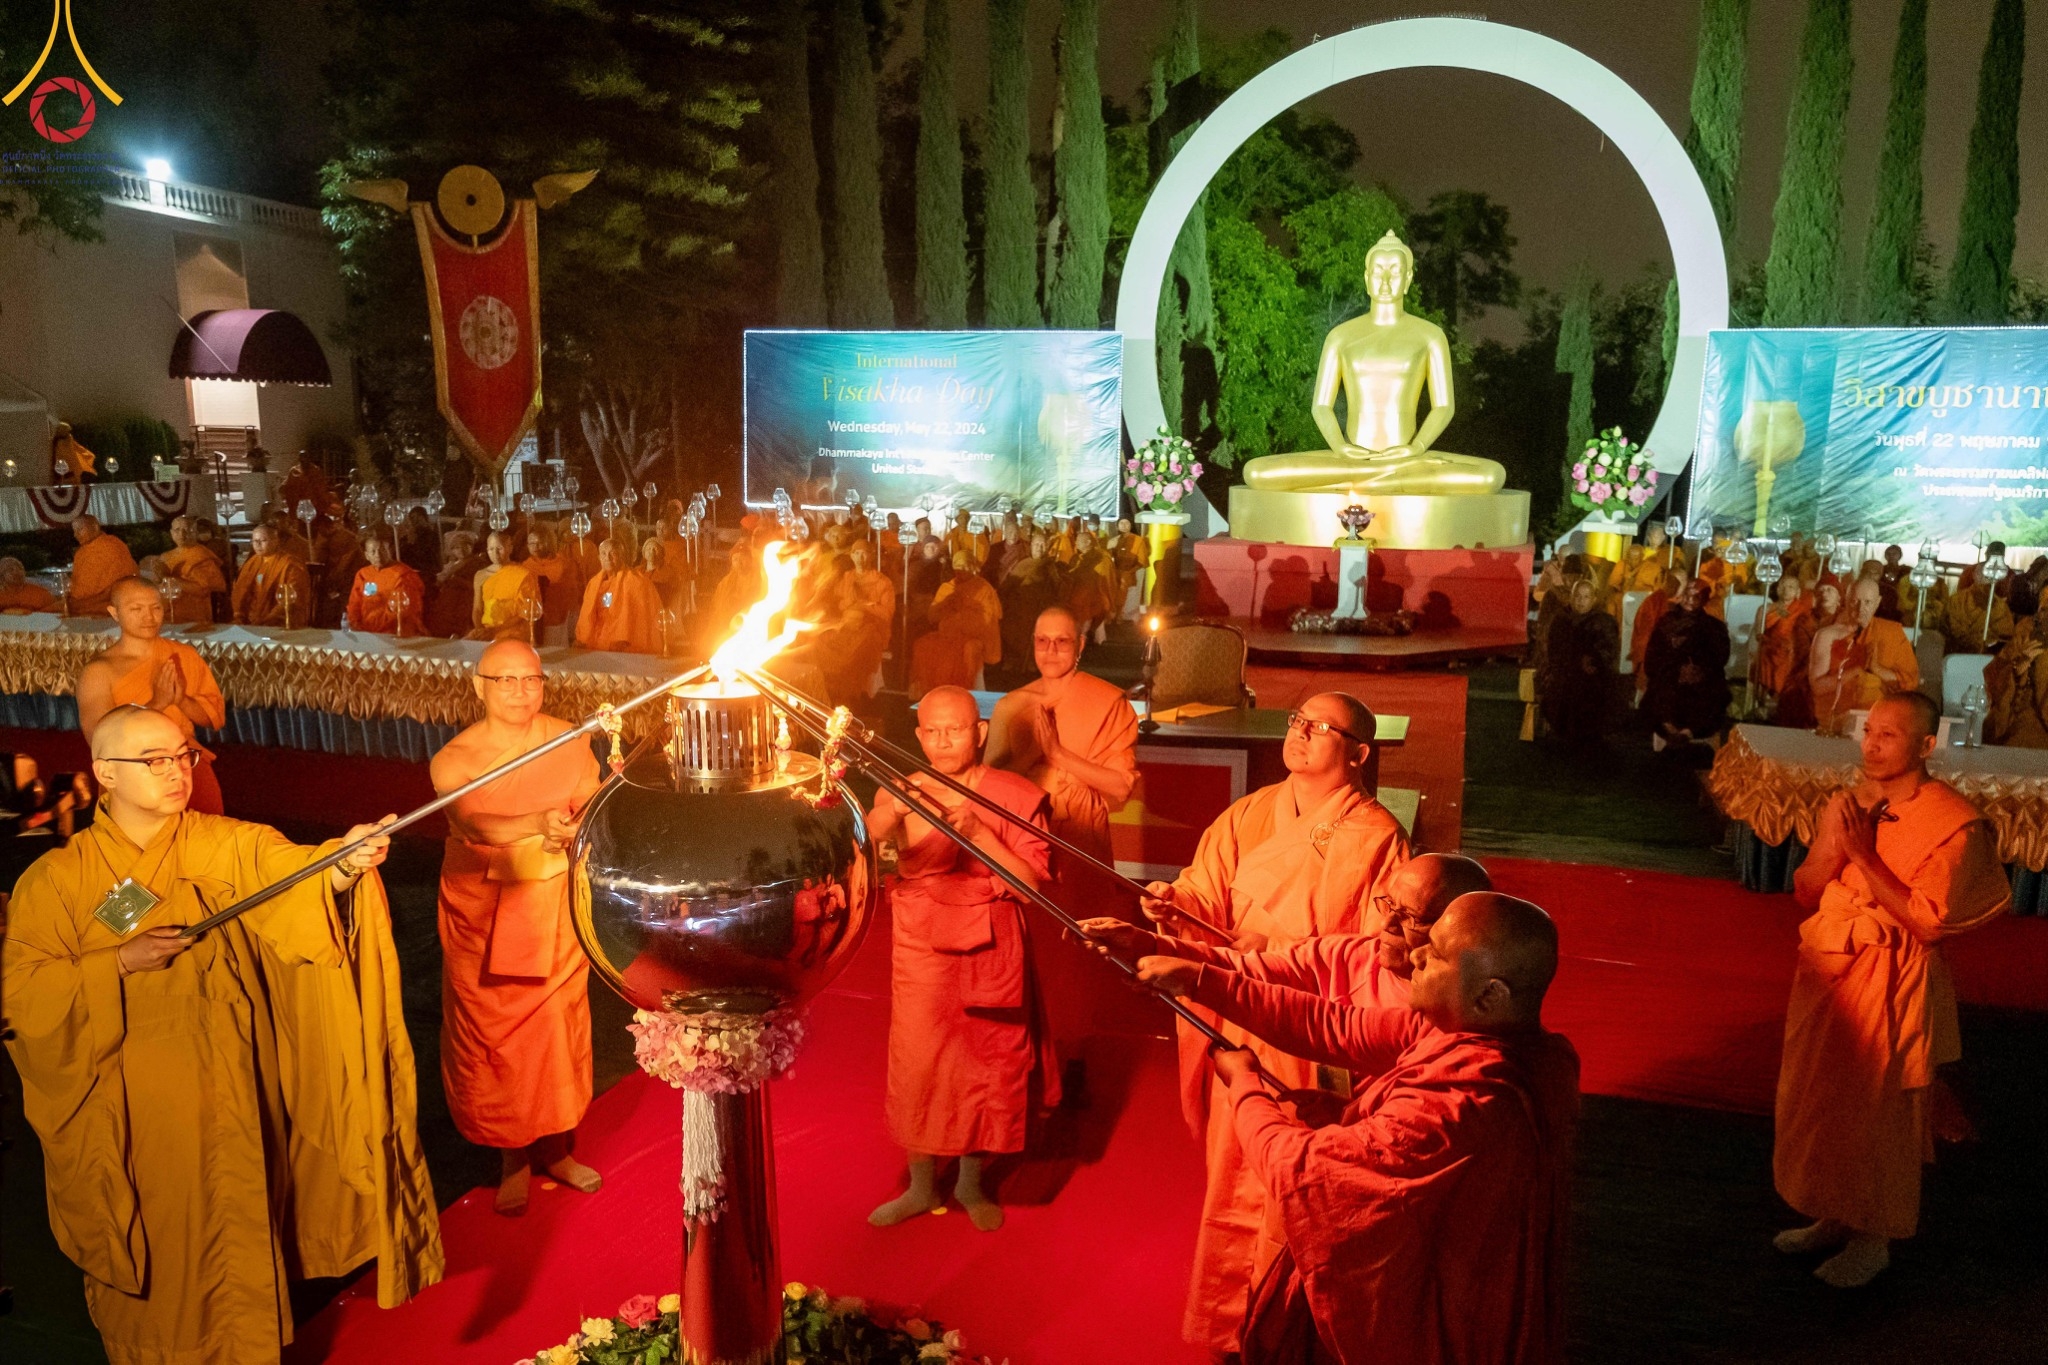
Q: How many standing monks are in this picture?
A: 9